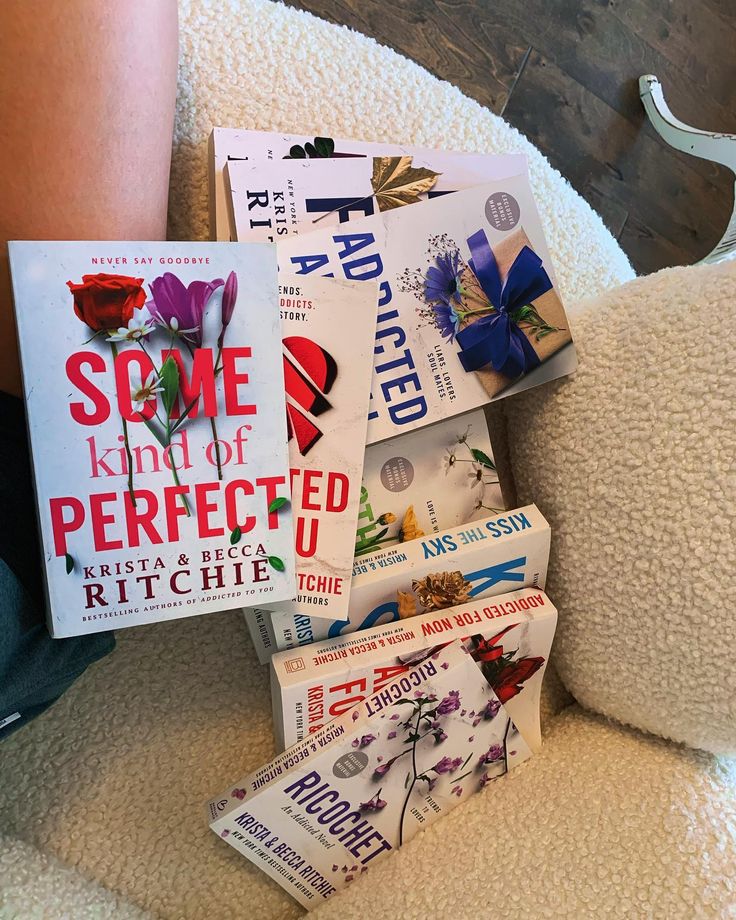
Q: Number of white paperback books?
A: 9